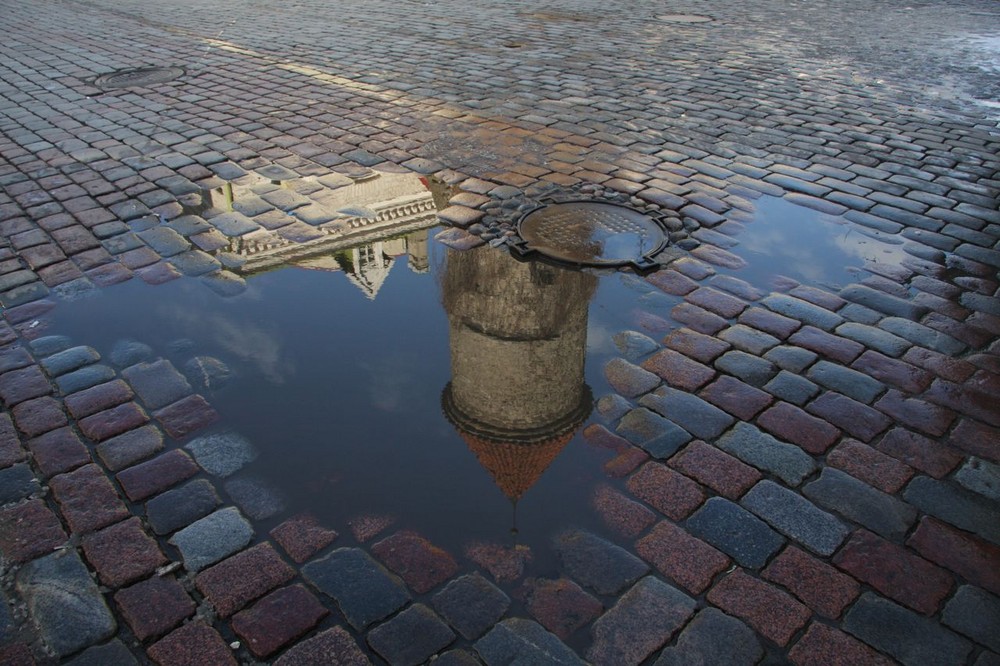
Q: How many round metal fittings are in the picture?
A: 3